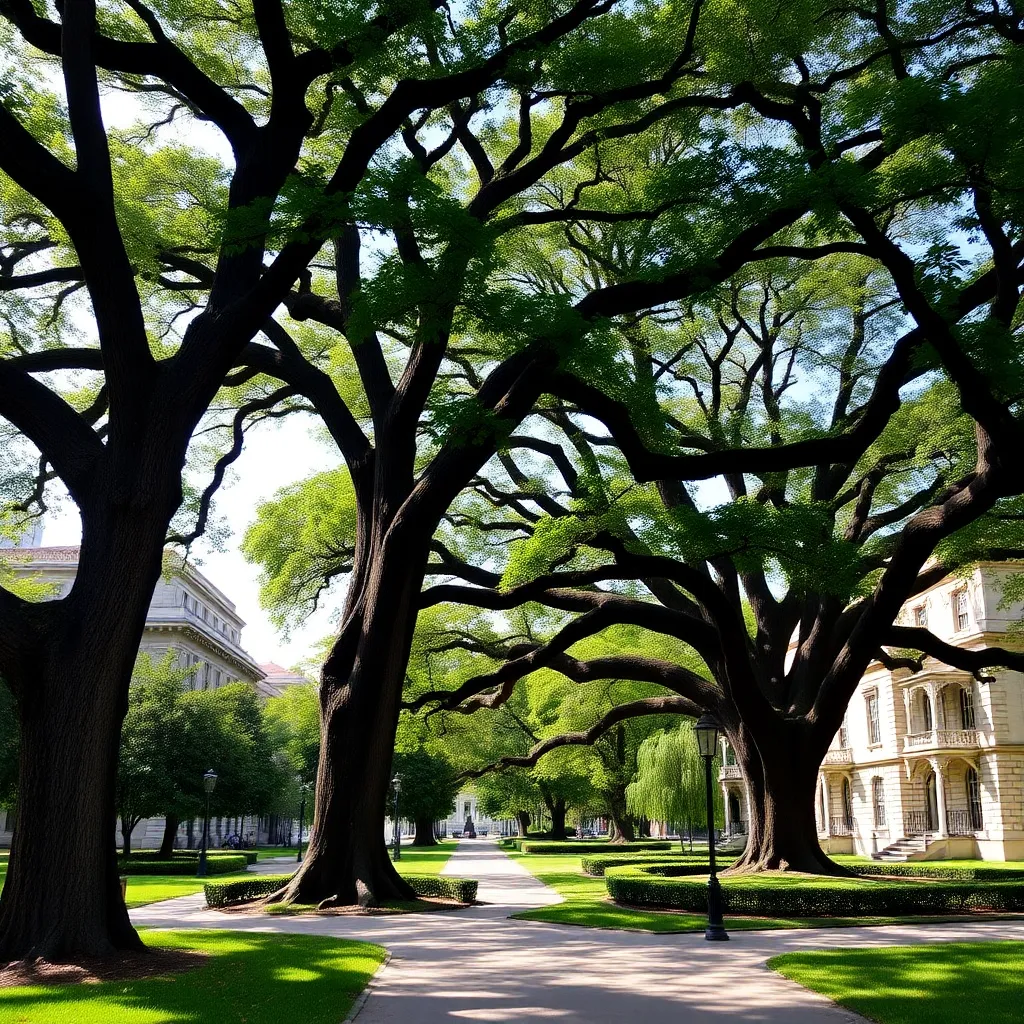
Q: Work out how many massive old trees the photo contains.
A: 3